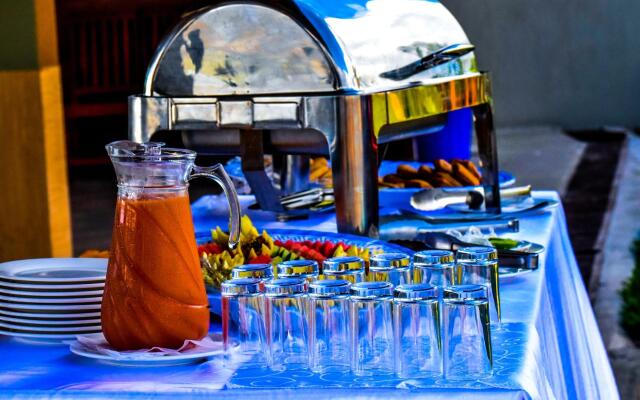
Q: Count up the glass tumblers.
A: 12